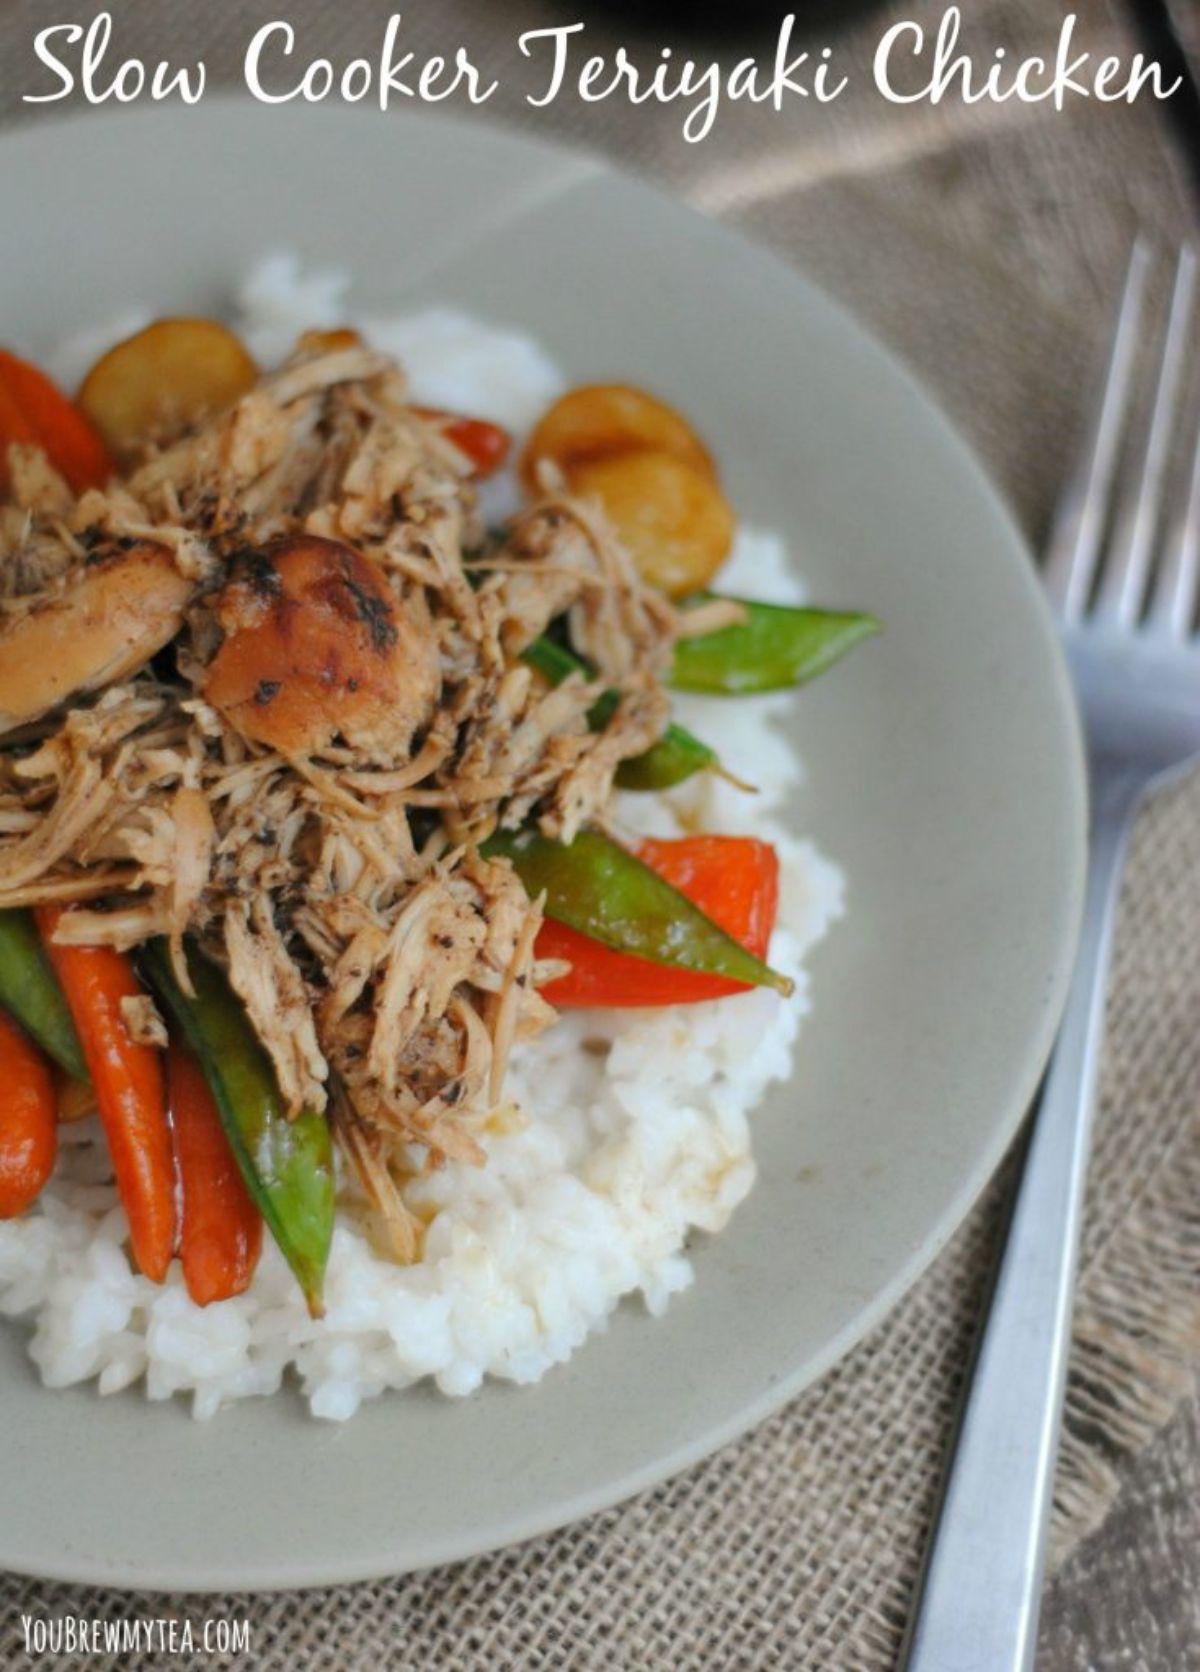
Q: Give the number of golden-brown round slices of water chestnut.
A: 3